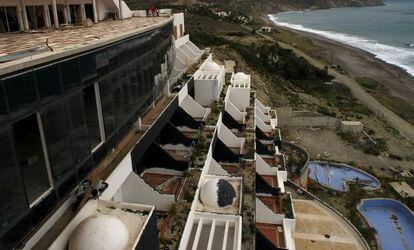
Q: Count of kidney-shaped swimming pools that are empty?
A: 2